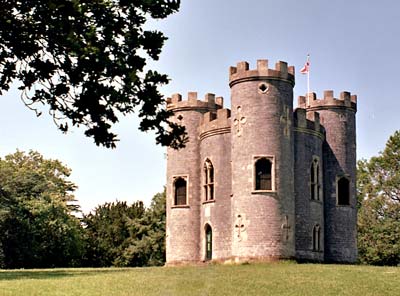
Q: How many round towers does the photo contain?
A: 3